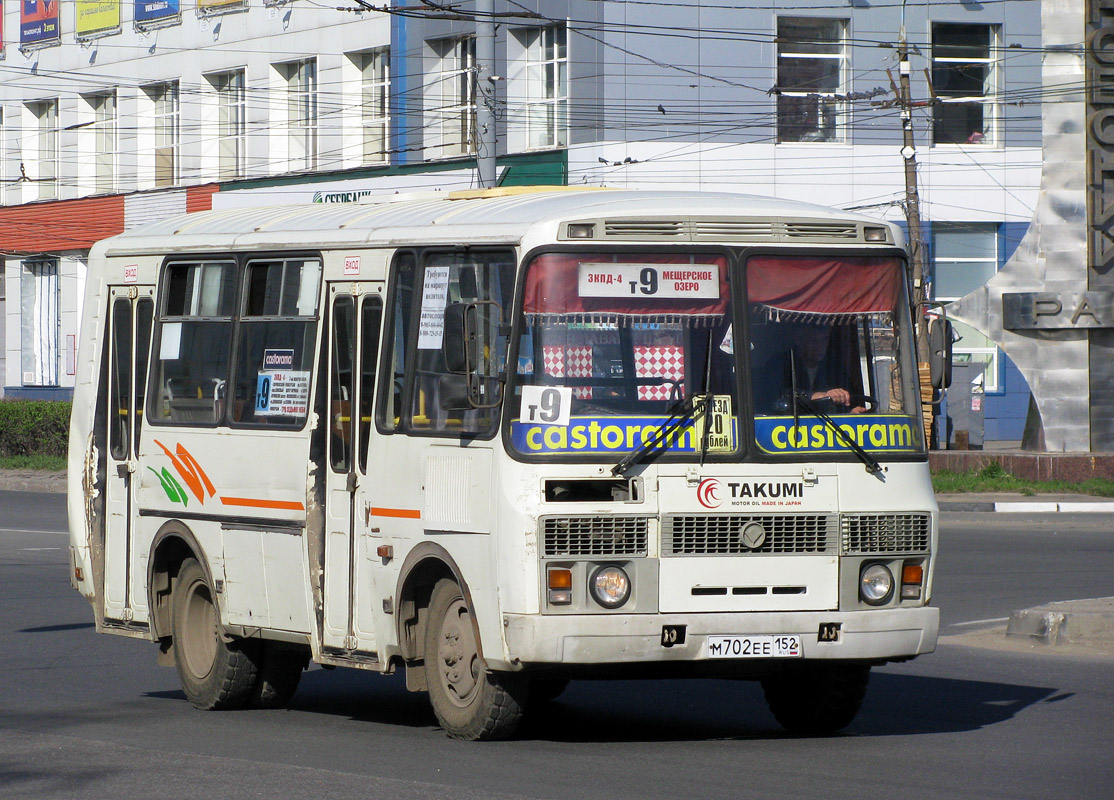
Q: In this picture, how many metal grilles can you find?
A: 3